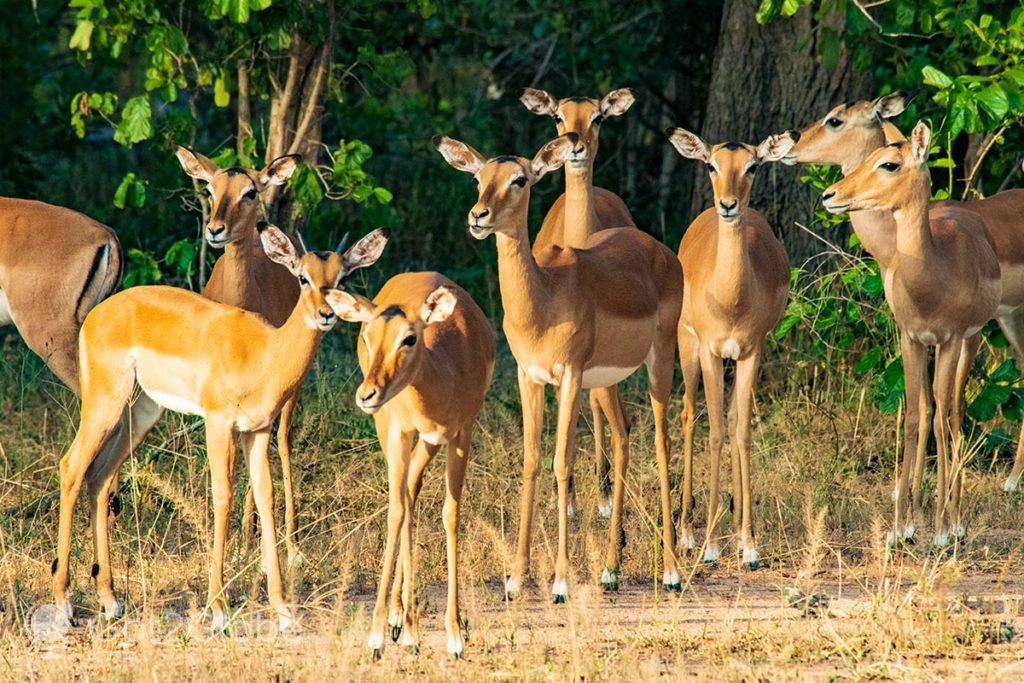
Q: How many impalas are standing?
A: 9